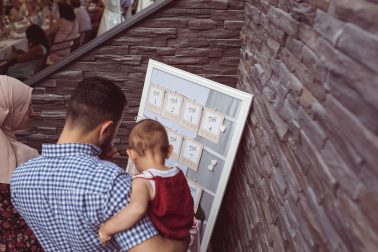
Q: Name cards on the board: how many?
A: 7